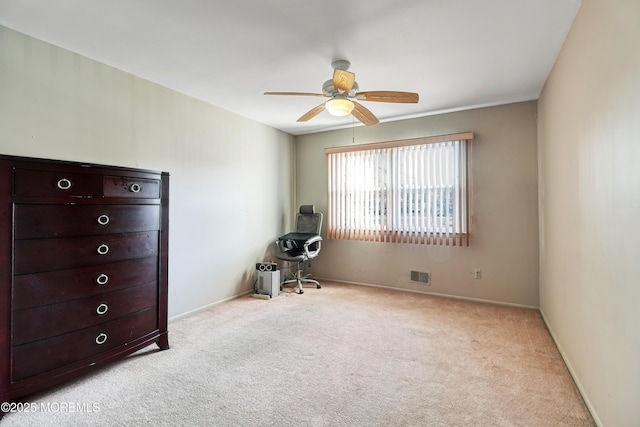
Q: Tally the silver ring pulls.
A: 7